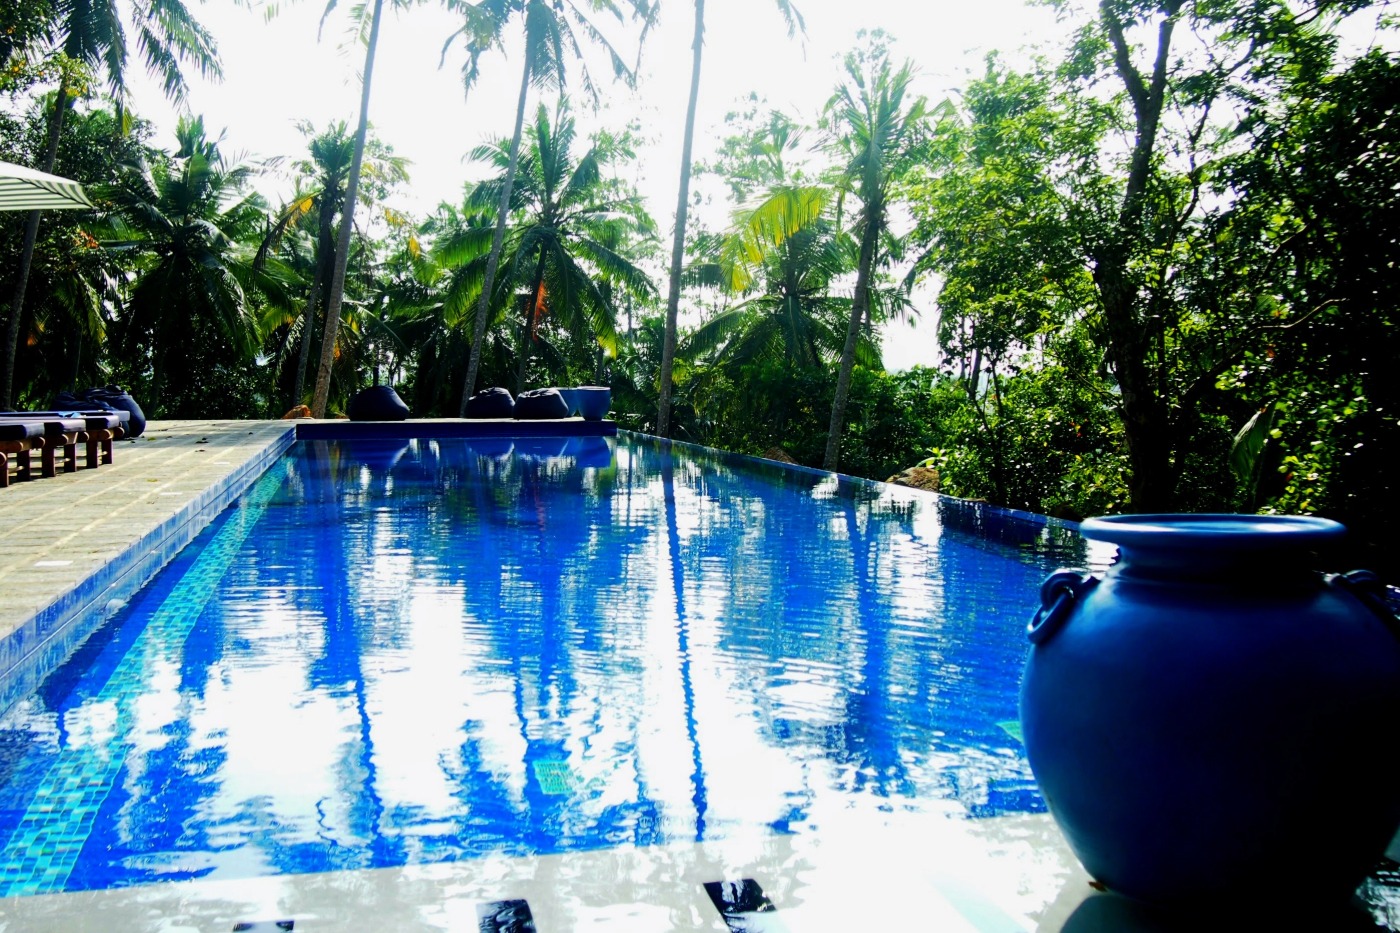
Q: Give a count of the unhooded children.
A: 0